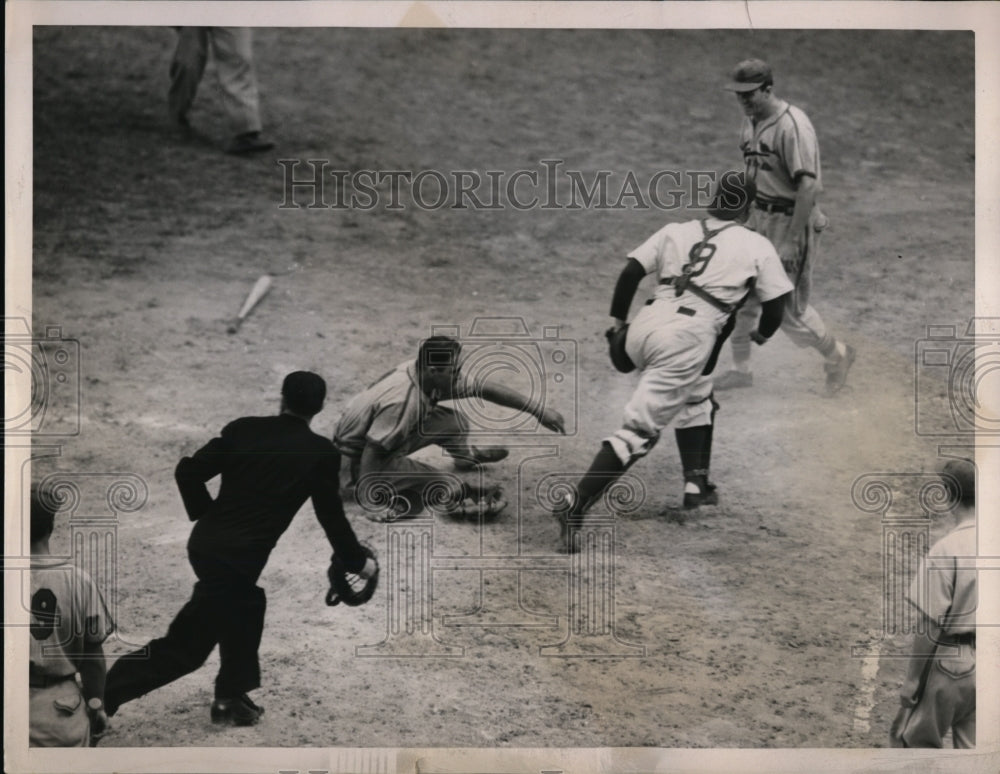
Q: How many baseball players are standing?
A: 4